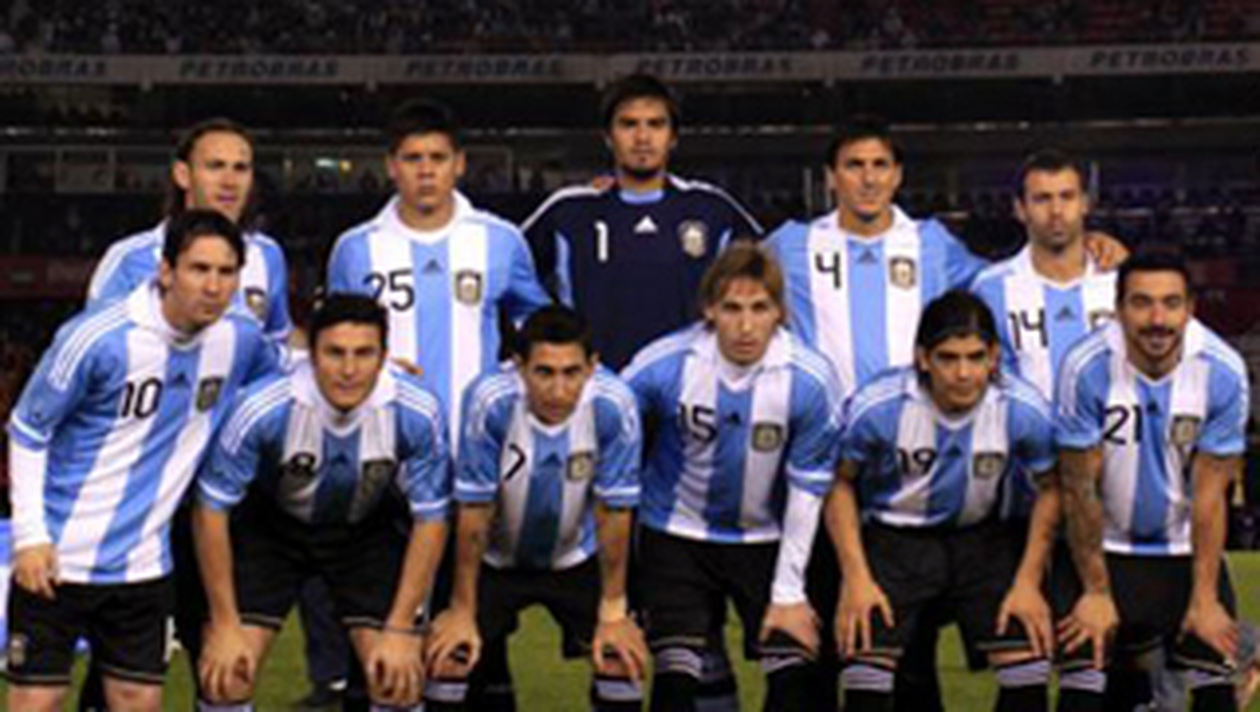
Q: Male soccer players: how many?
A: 11